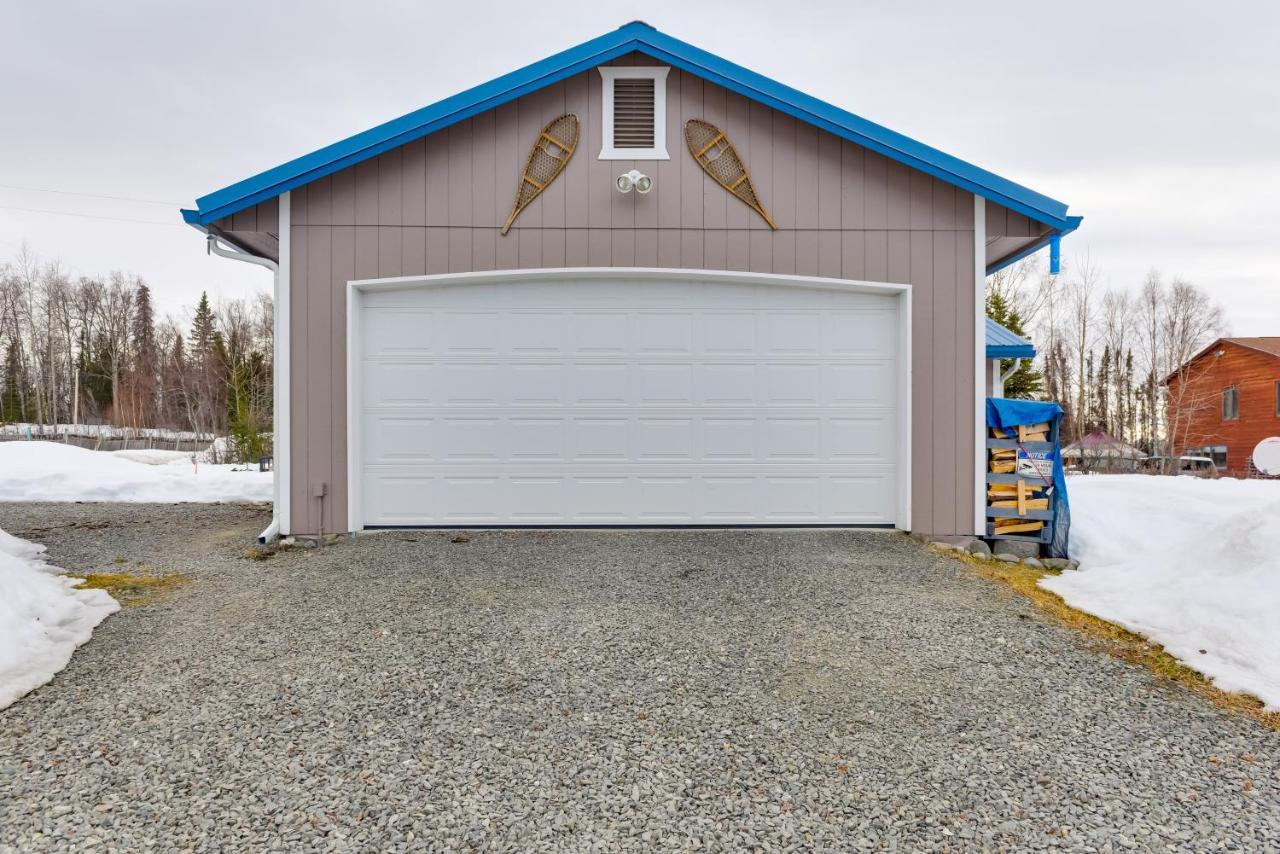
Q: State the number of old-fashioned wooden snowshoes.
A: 2